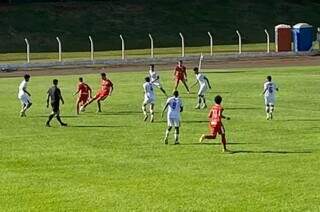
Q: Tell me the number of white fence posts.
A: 9